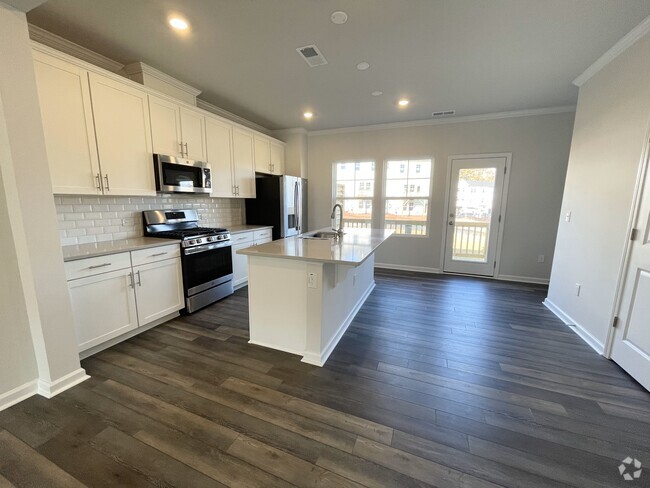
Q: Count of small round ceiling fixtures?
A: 6